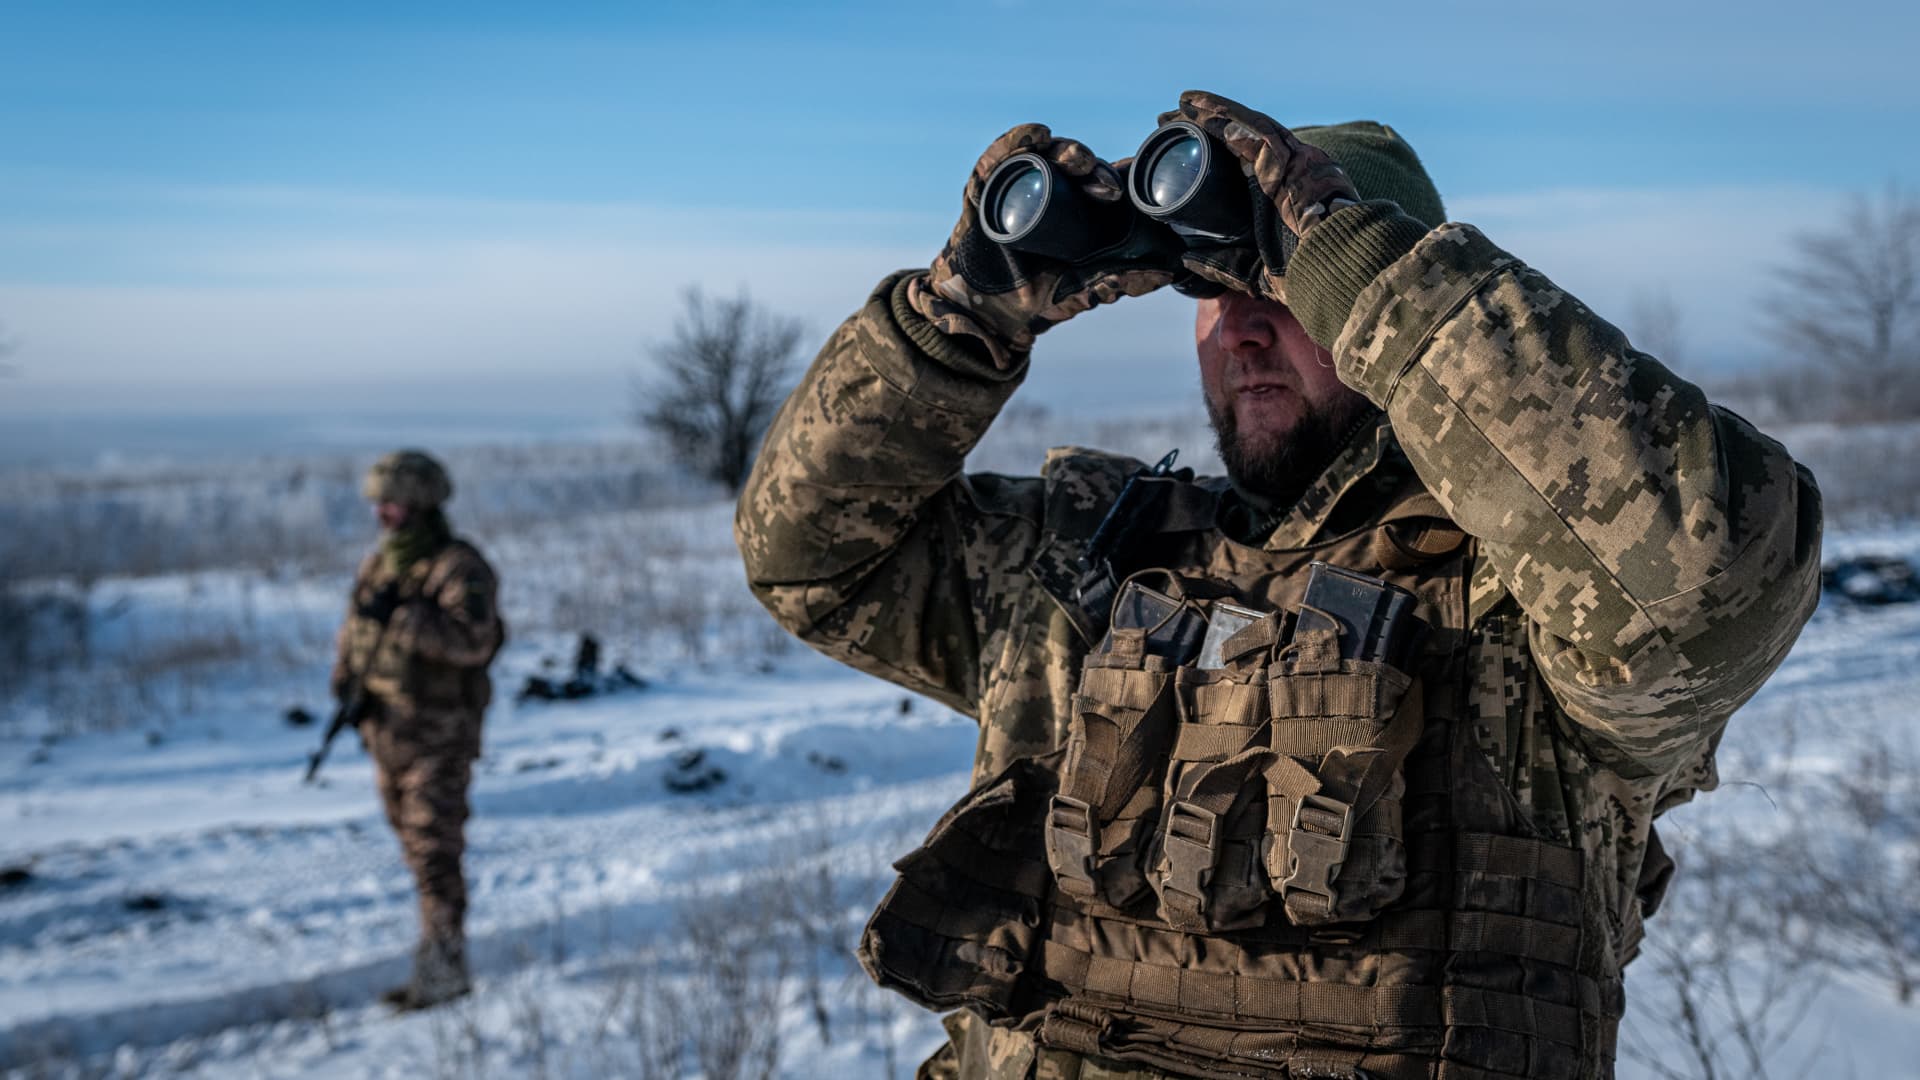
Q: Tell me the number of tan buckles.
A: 3